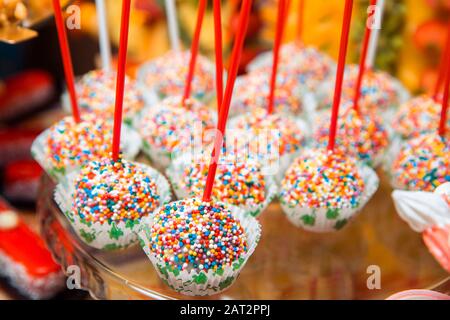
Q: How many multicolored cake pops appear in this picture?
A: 15